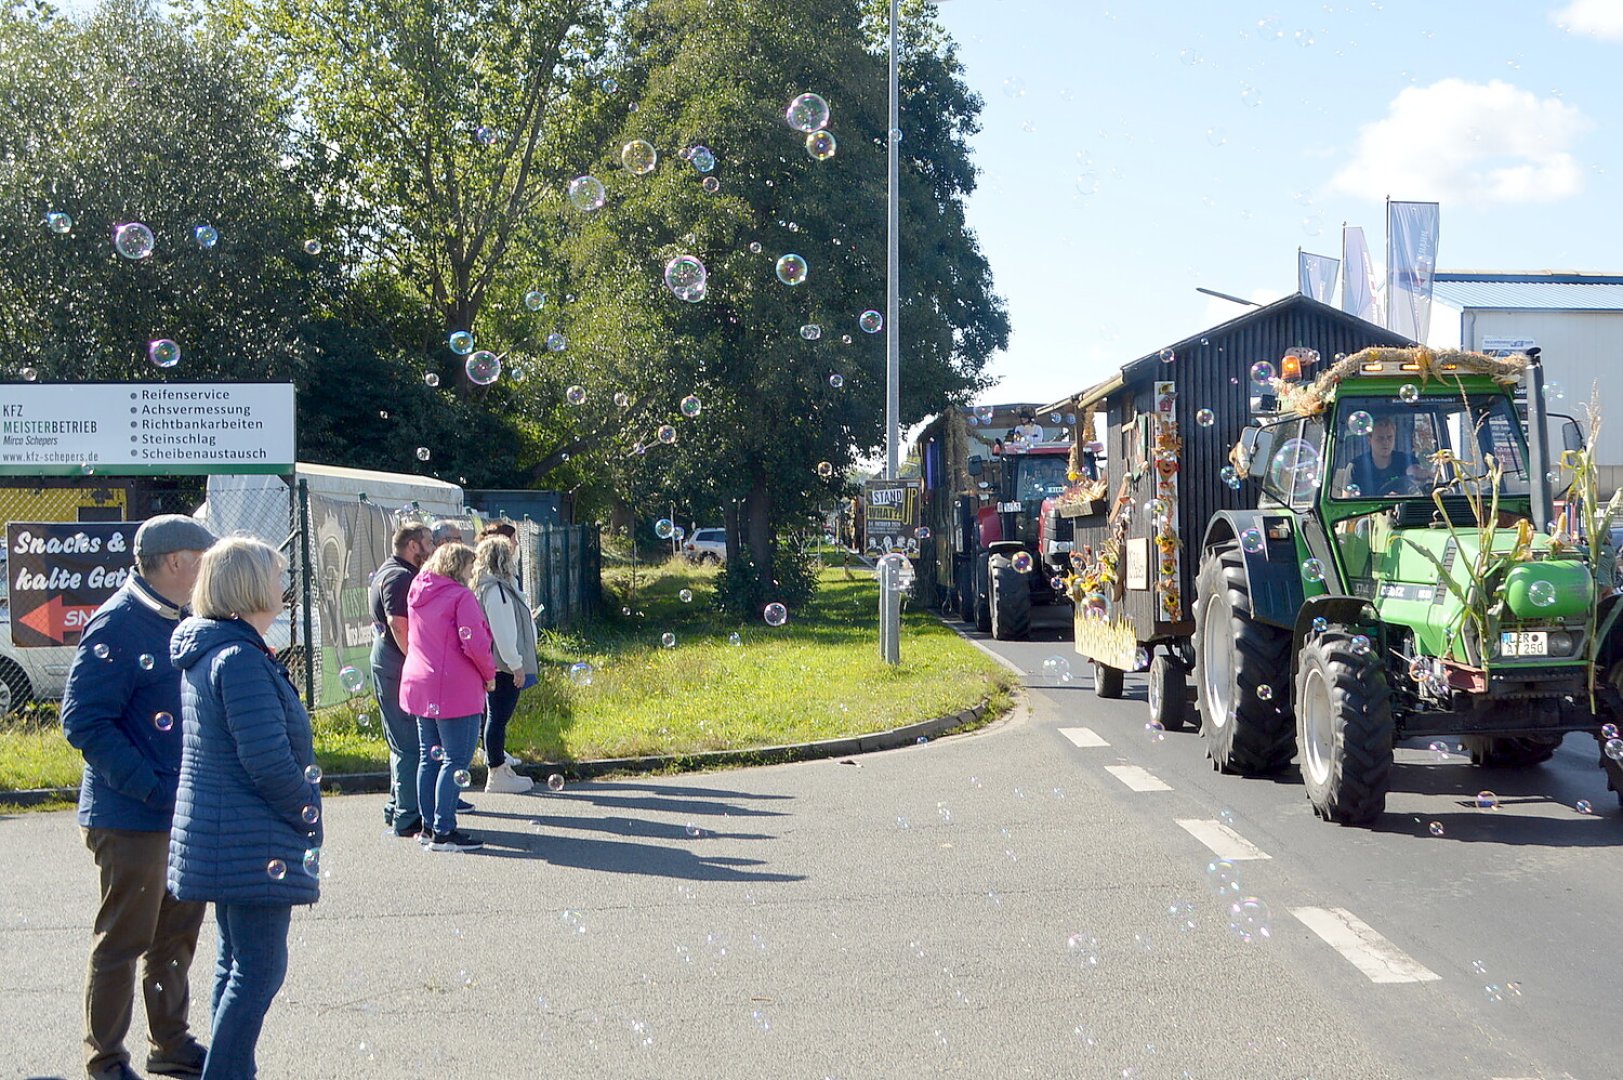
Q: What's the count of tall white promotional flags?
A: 3